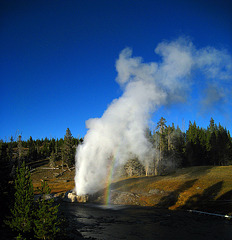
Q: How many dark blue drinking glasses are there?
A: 0